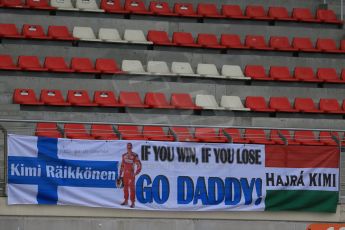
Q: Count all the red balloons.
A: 0